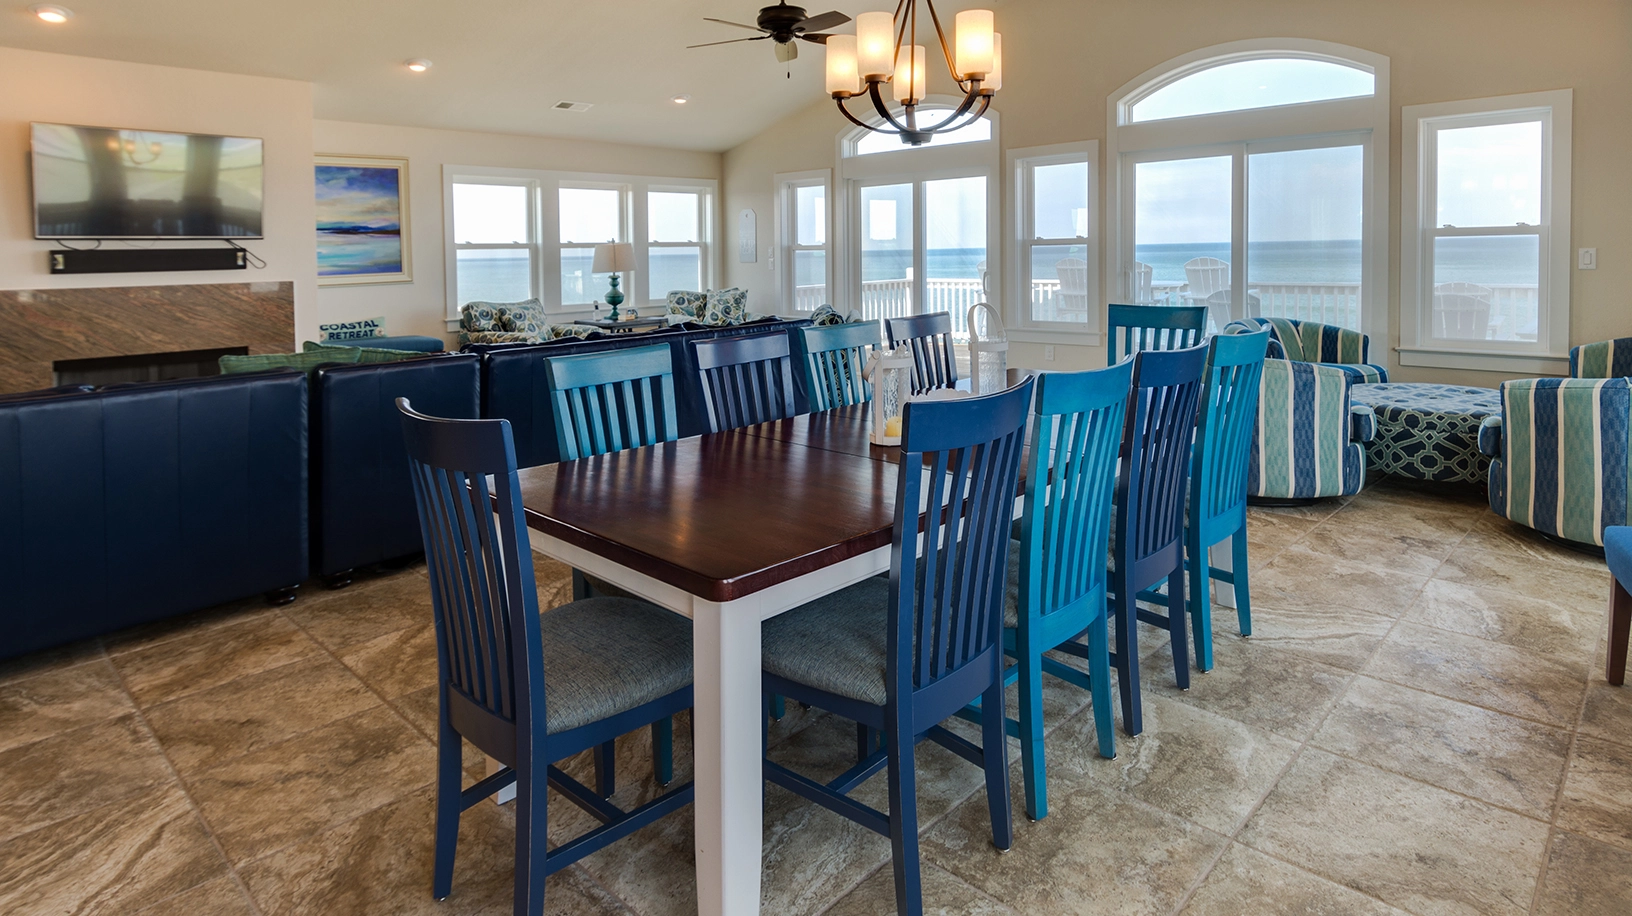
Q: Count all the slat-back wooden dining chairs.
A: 10